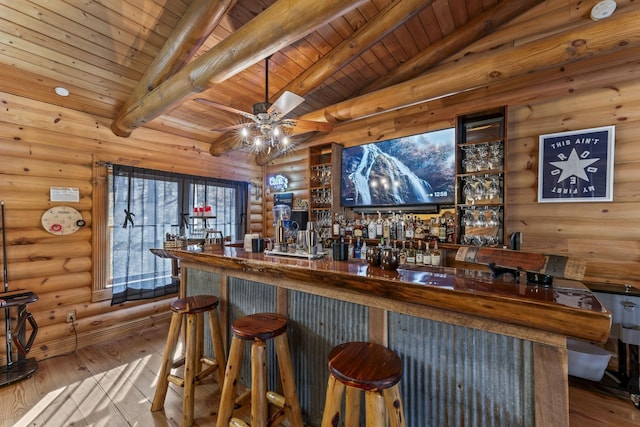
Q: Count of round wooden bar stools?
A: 3